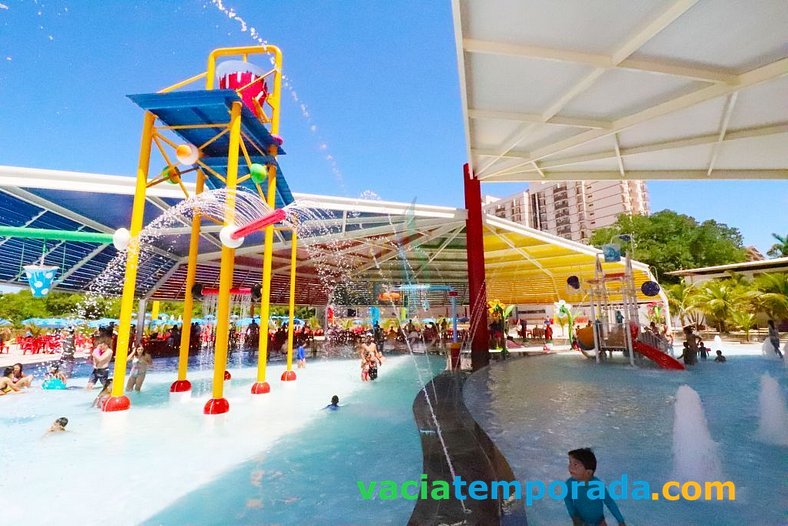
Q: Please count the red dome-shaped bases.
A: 6